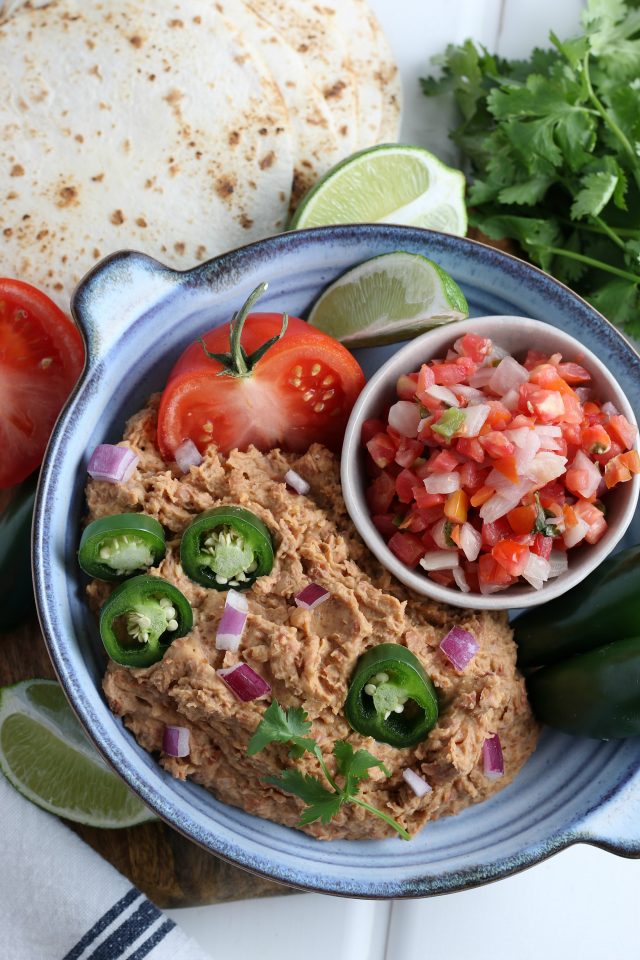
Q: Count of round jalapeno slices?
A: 4